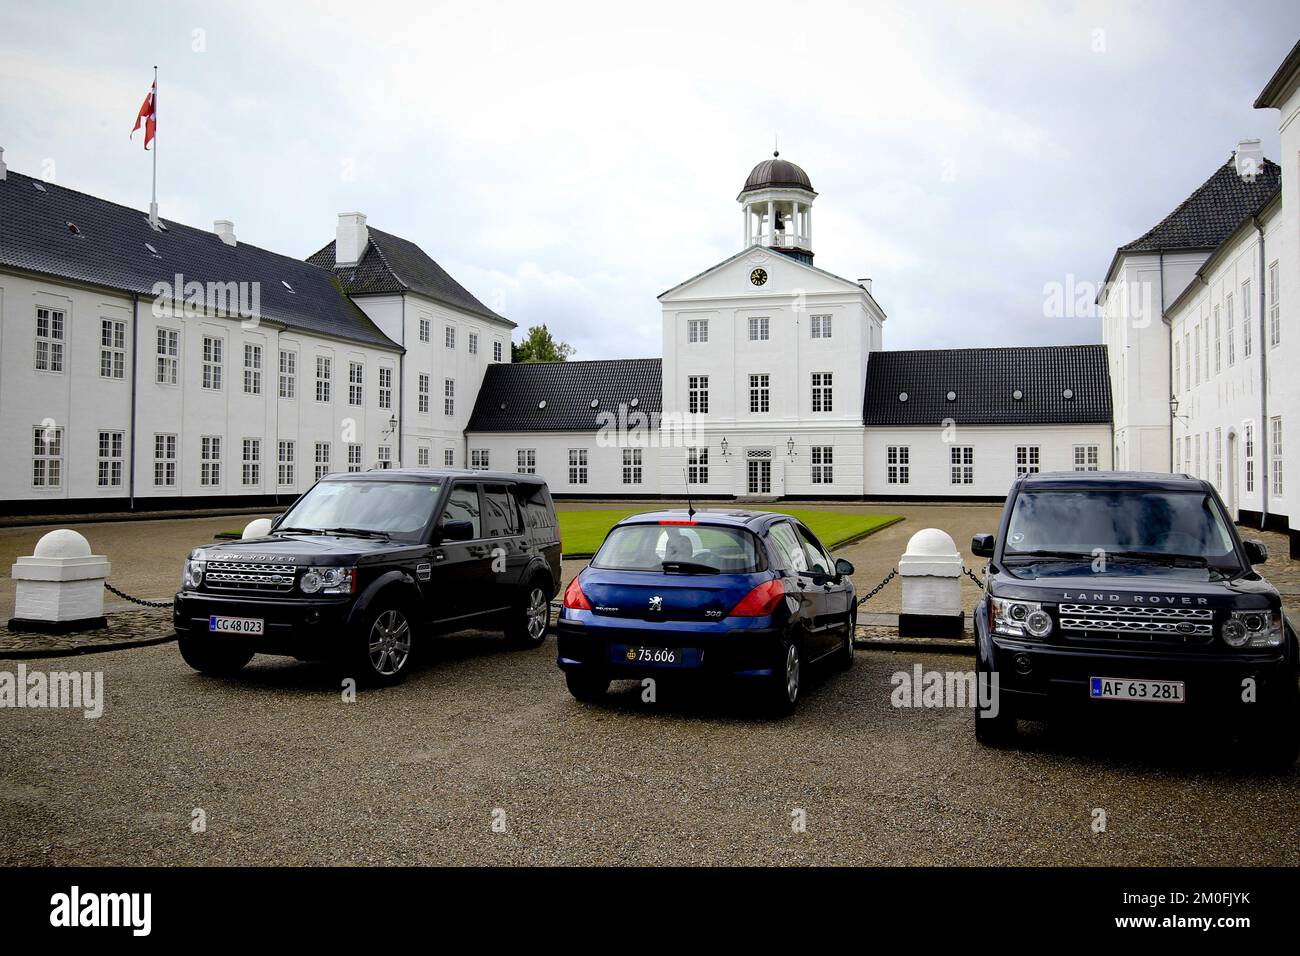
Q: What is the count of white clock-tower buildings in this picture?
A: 1